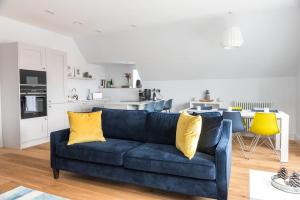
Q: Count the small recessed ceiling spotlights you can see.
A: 4